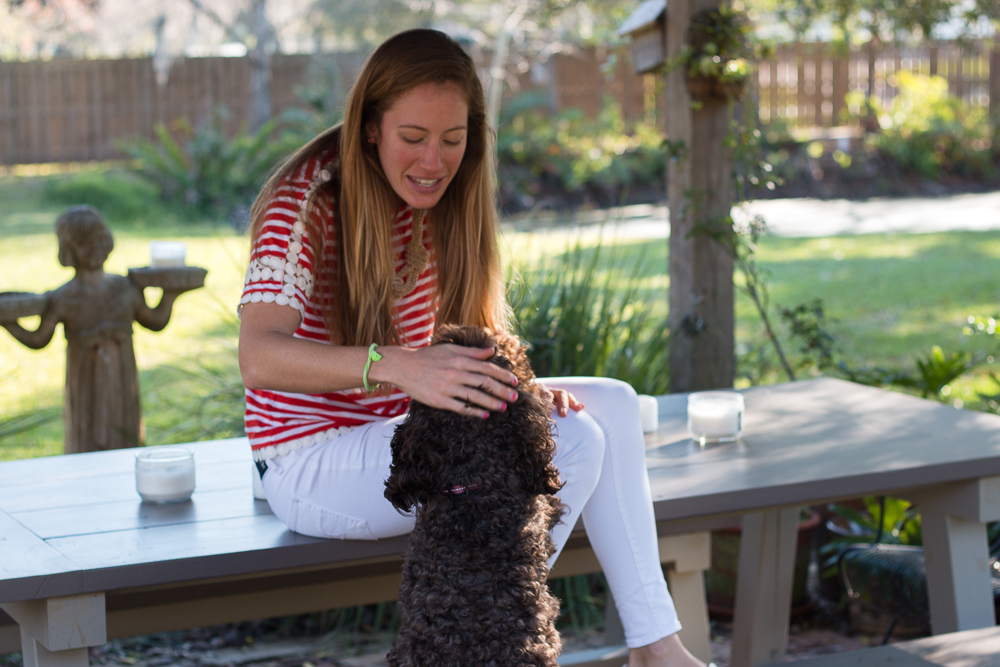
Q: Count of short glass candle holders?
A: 3